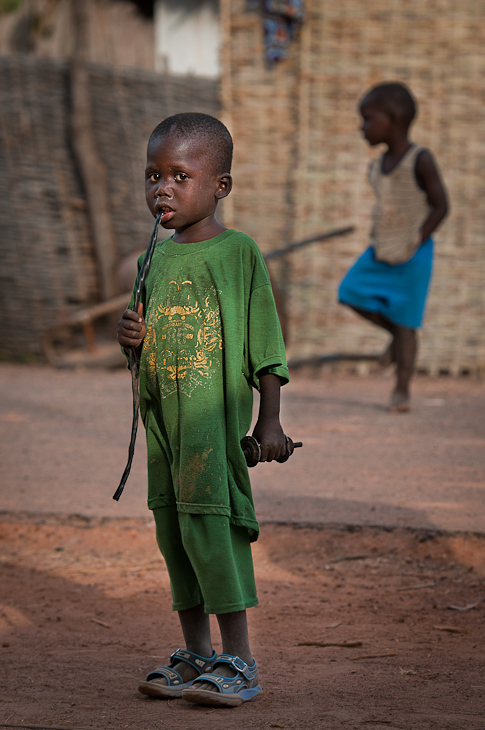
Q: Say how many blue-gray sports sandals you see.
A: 2